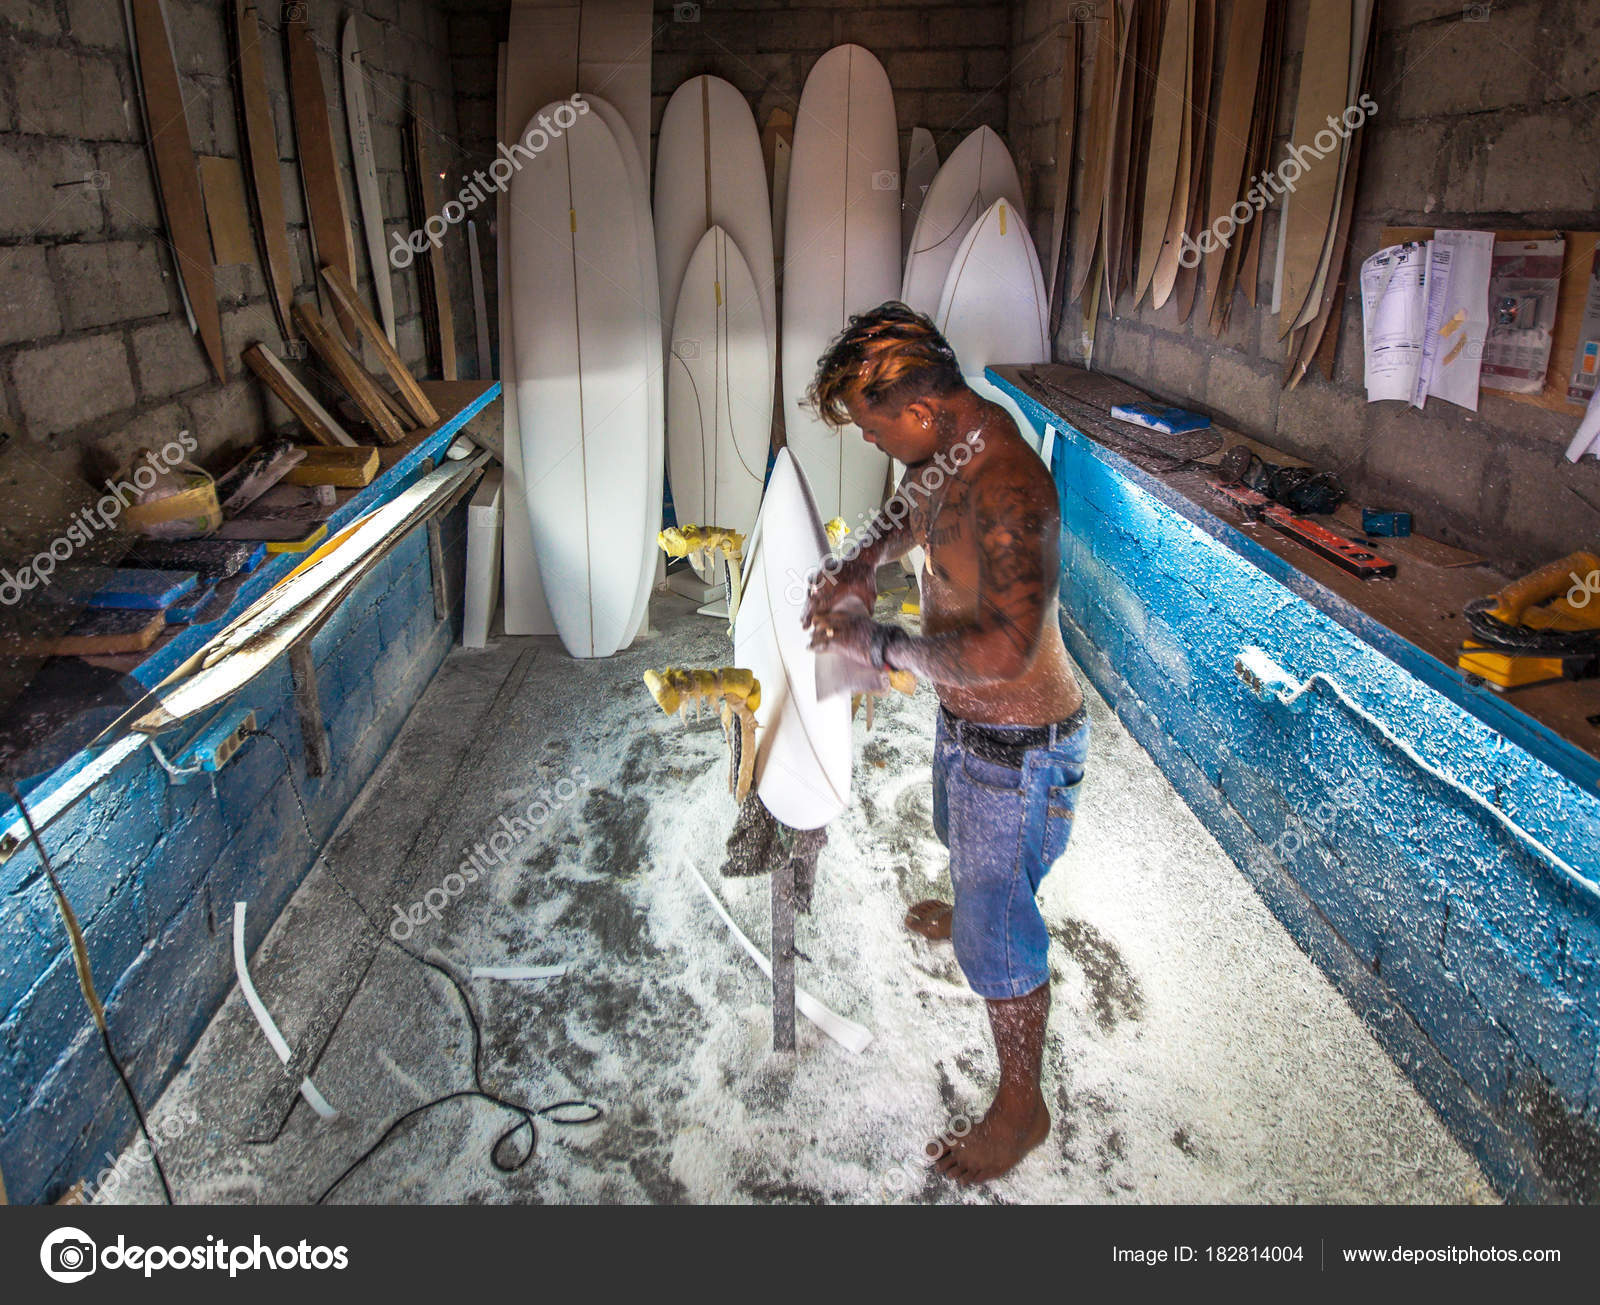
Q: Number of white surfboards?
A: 8